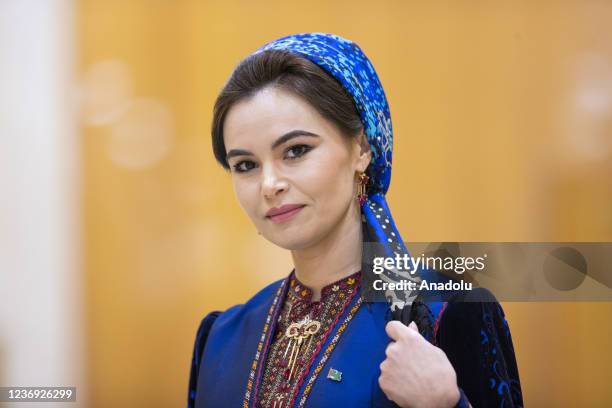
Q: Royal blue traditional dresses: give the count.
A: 1